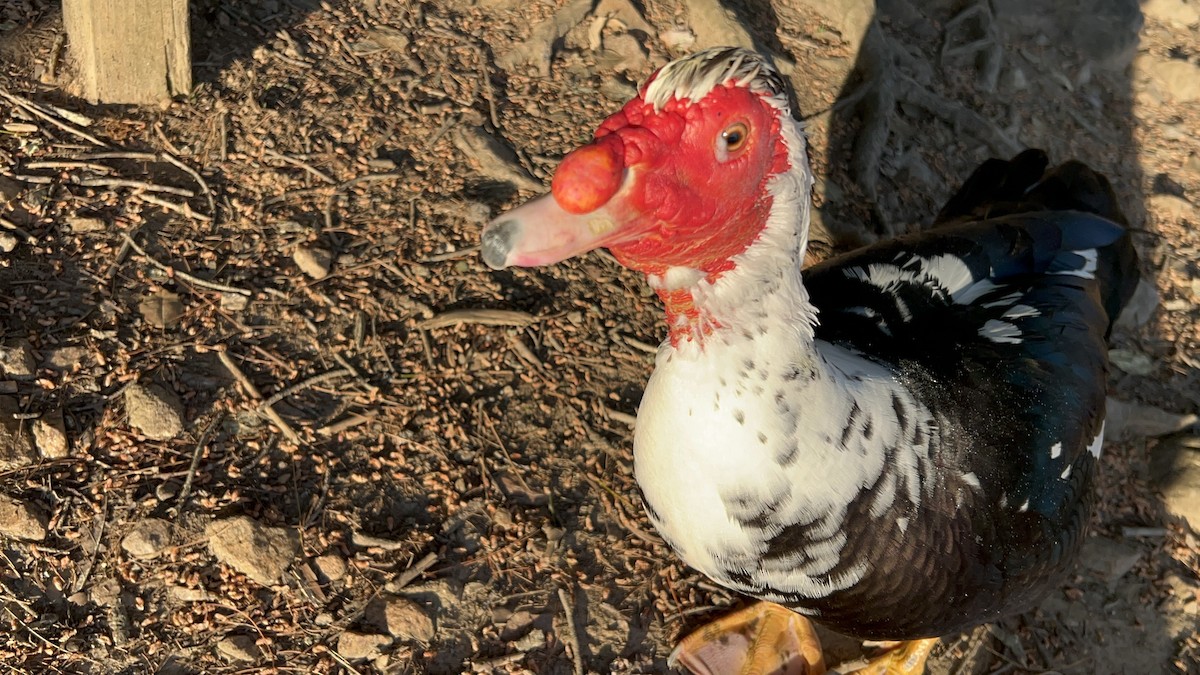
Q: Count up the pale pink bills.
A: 1